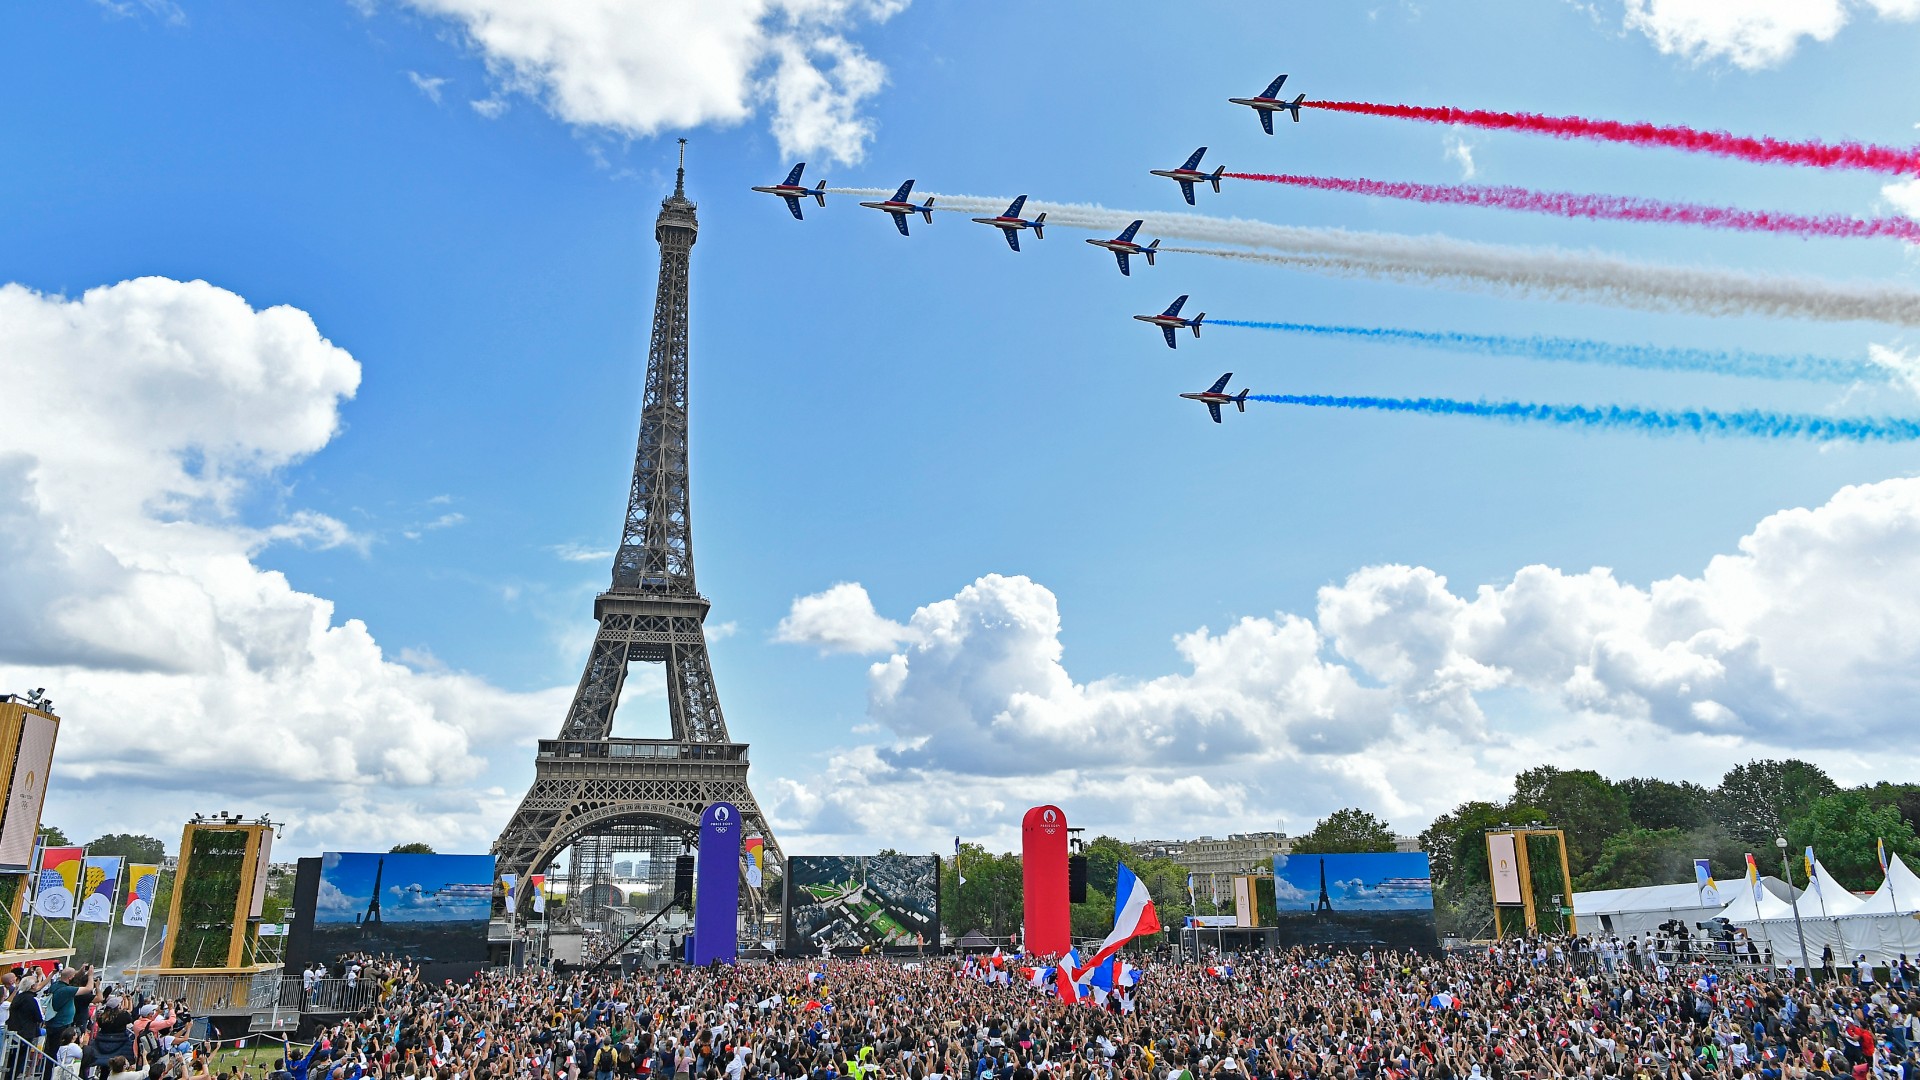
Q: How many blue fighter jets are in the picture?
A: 8